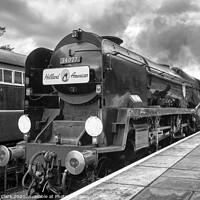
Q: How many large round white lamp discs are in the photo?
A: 2